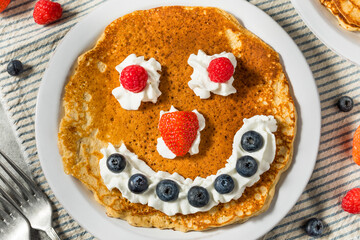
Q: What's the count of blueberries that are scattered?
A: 3